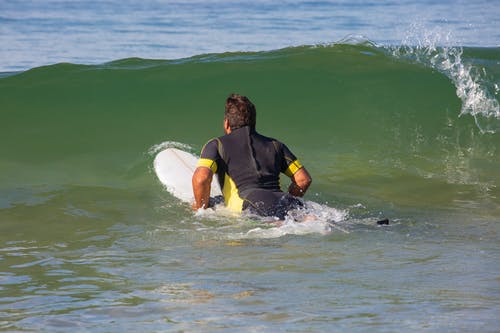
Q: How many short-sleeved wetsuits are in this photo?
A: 1